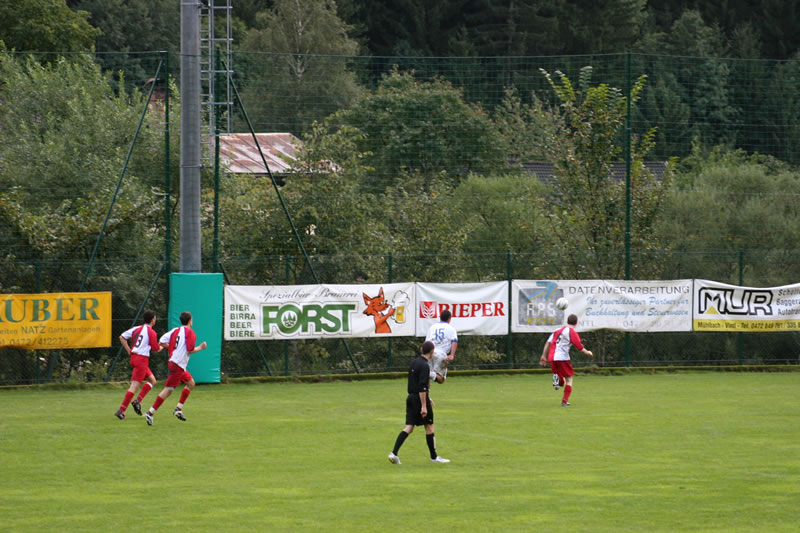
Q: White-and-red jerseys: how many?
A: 3